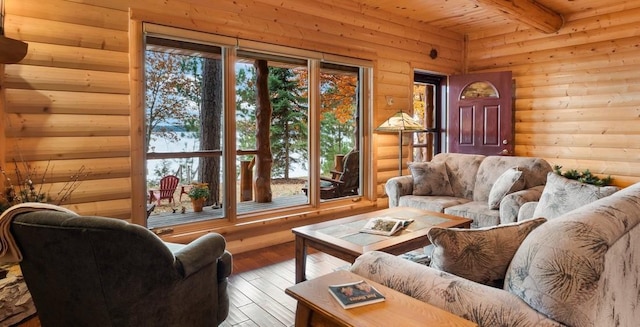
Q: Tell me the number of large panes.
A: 3